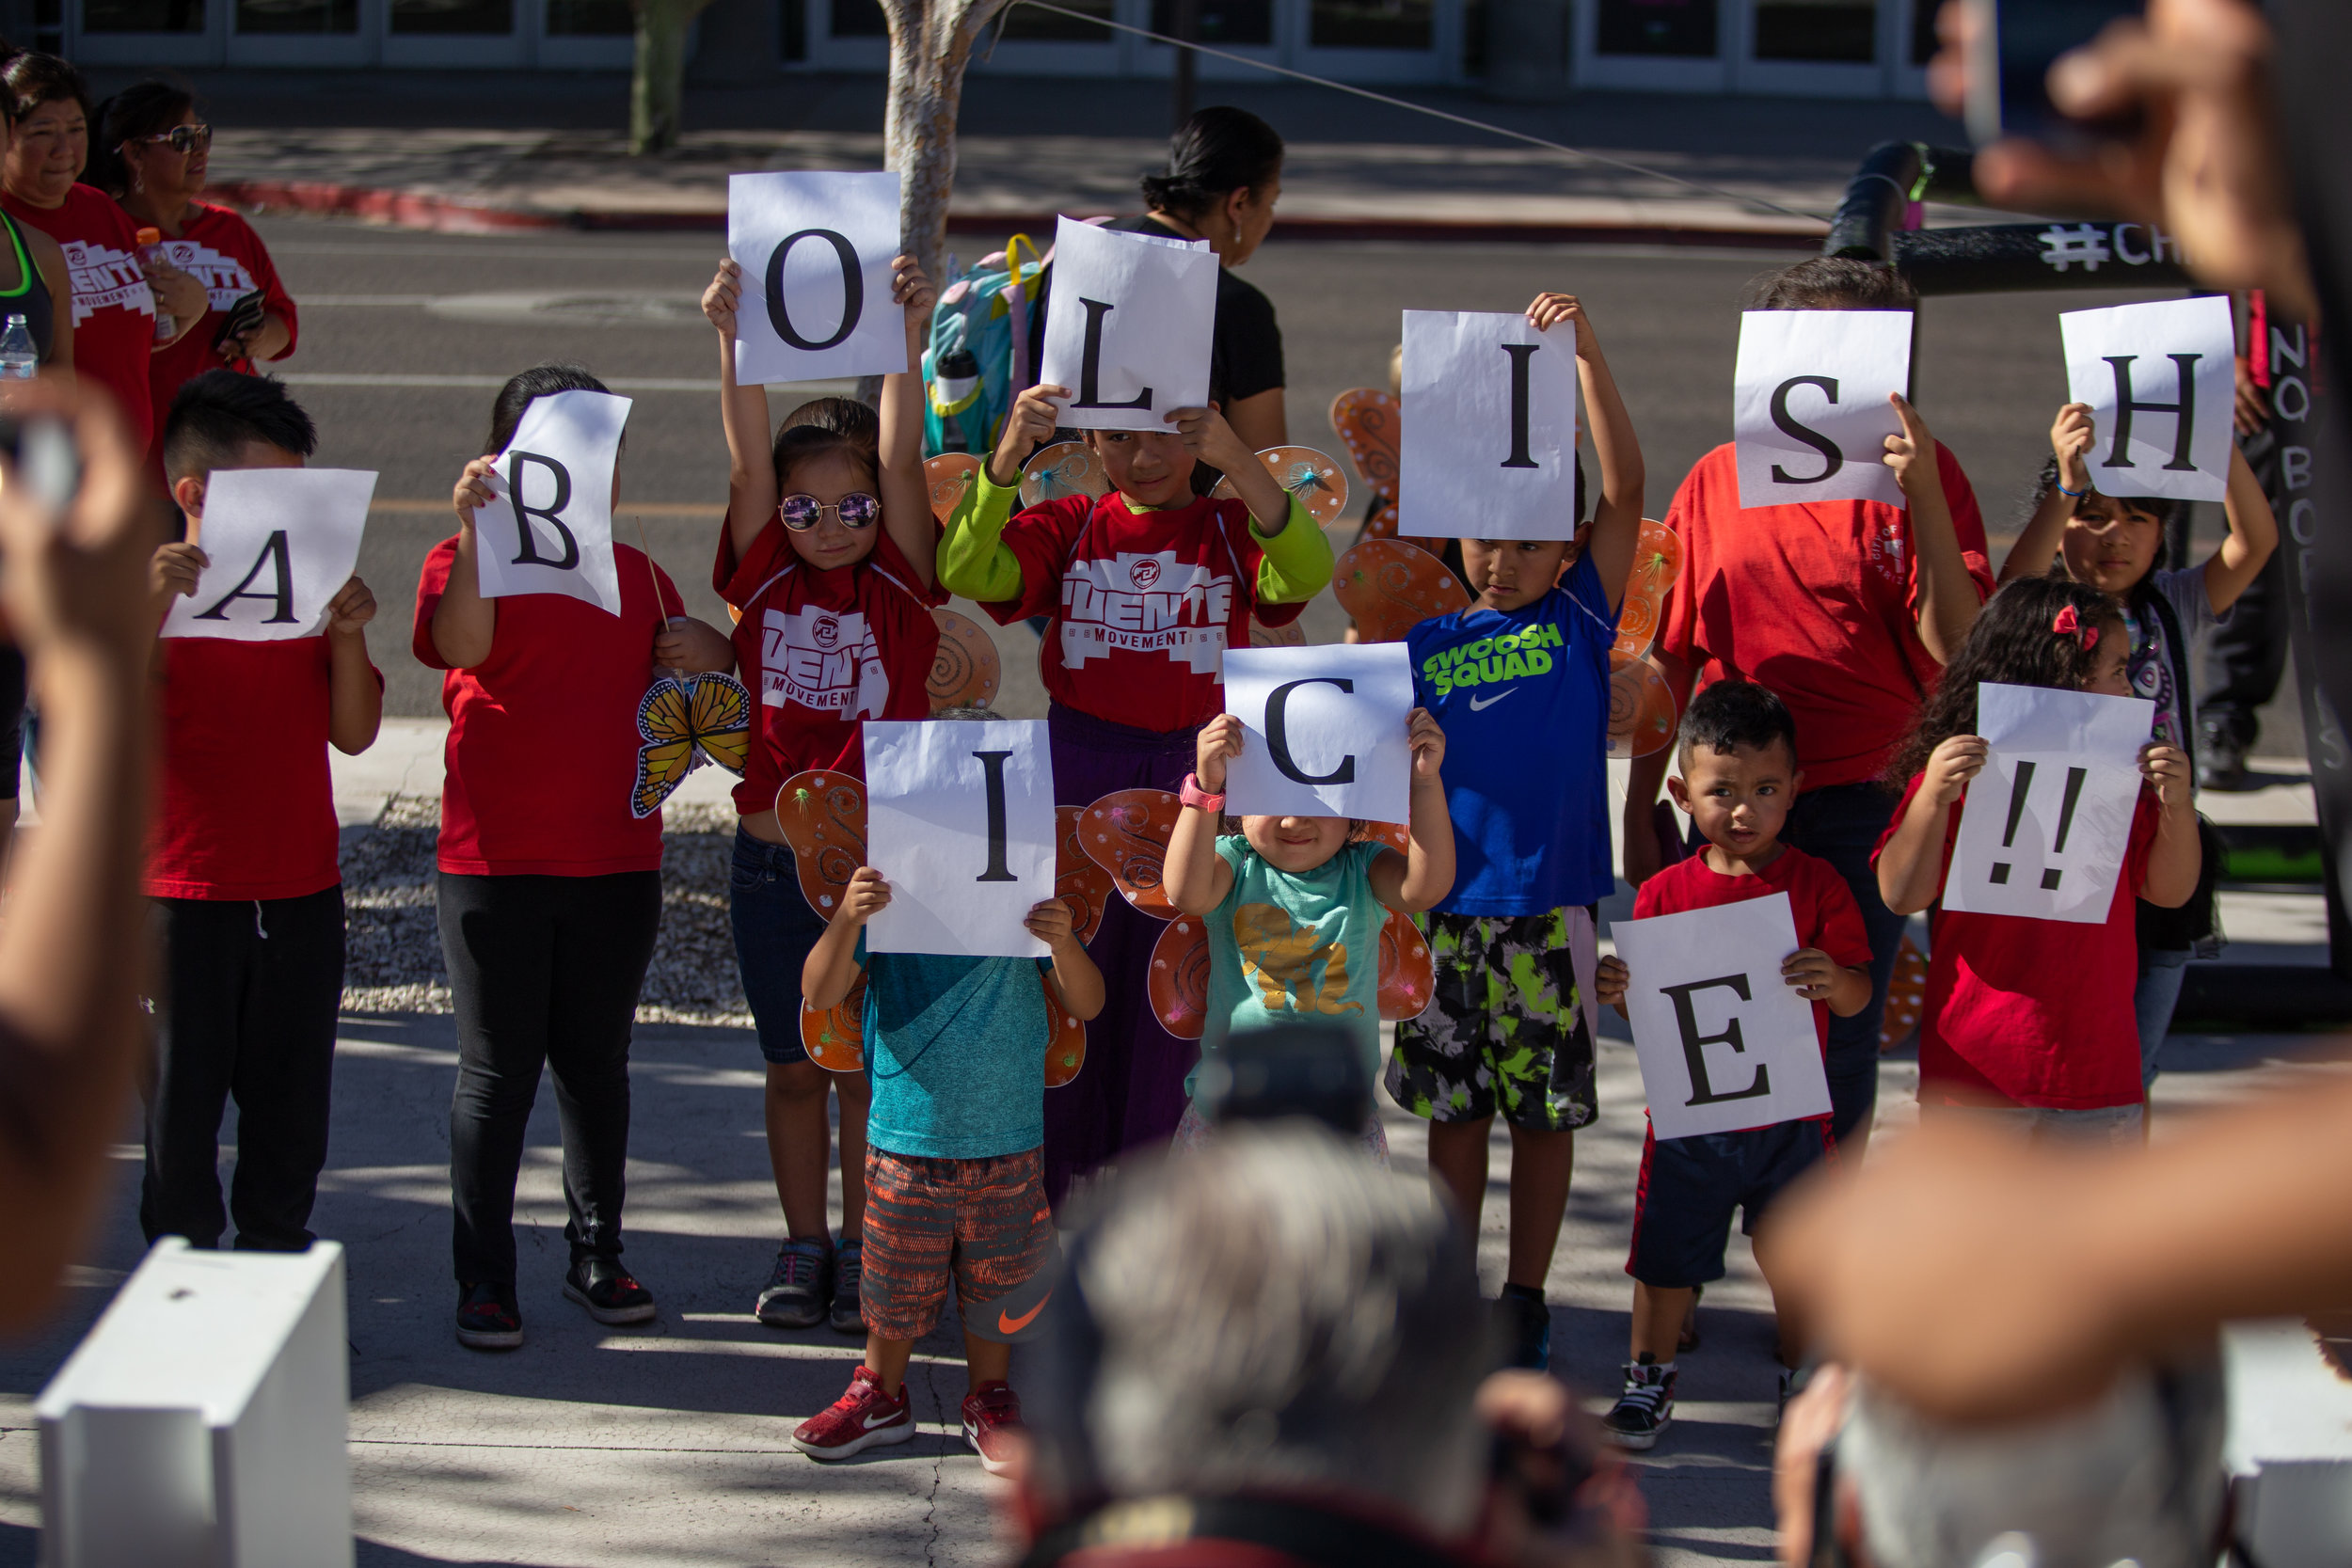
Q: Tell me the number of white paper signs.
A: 11